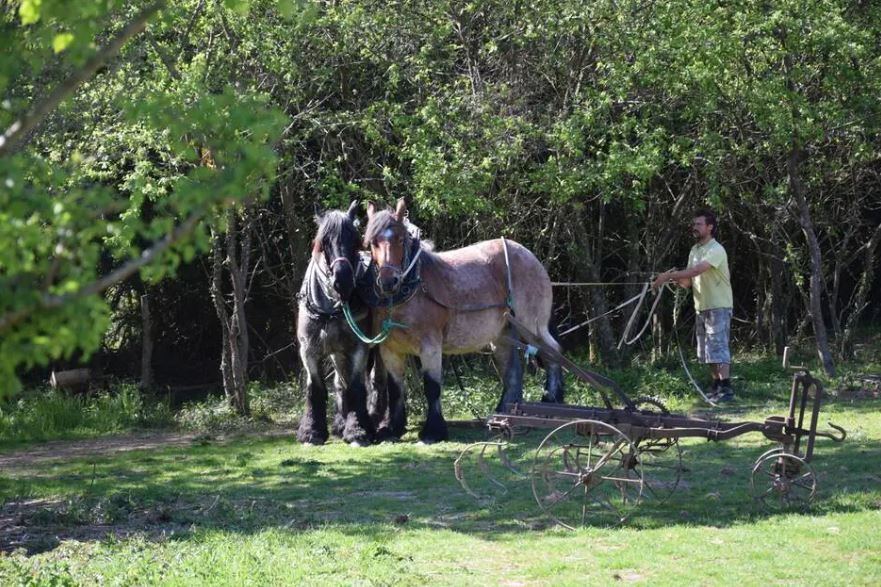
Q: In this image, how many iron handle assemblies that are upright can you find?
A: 1